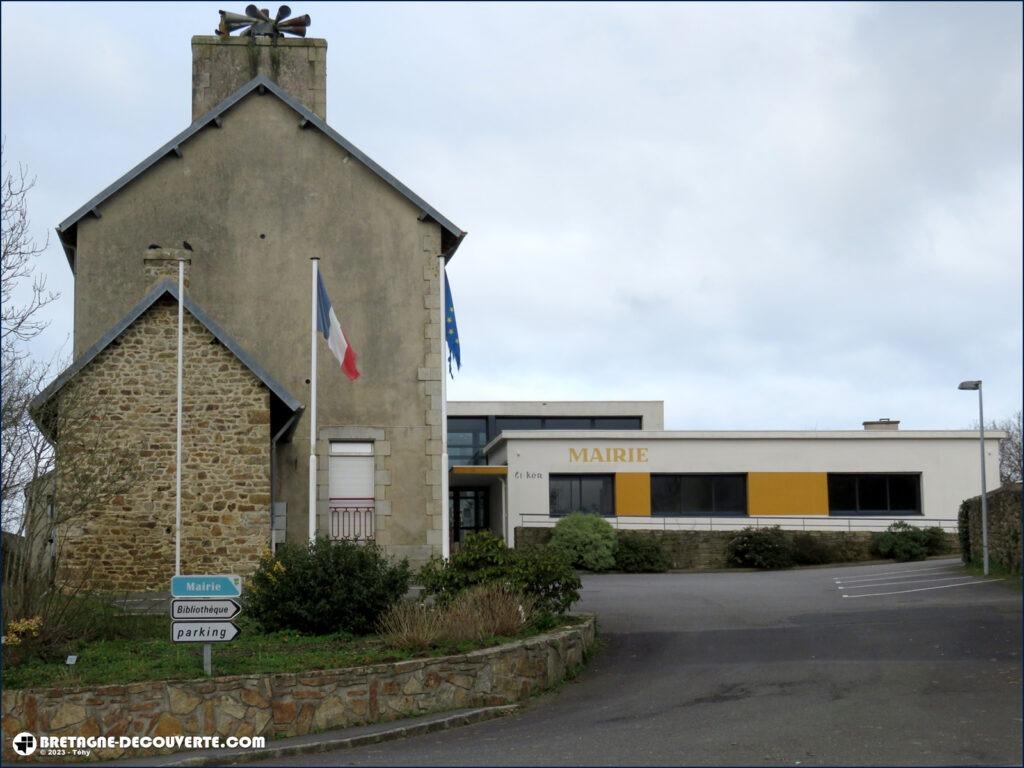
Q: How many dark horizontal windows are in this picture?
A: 3